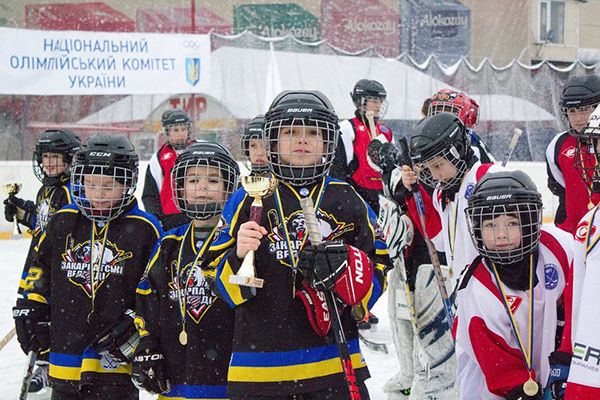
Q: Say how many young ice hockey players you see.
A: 12